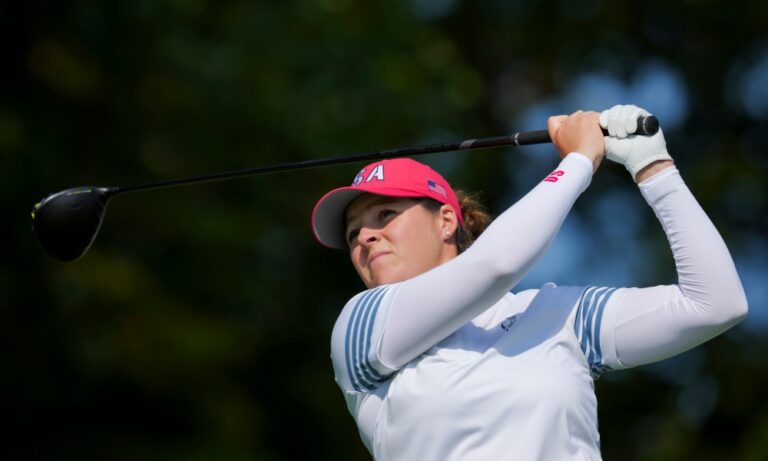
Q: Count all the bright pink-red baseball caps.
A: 1